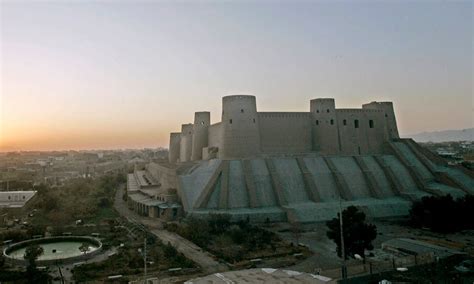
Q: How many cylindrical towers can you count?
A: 6